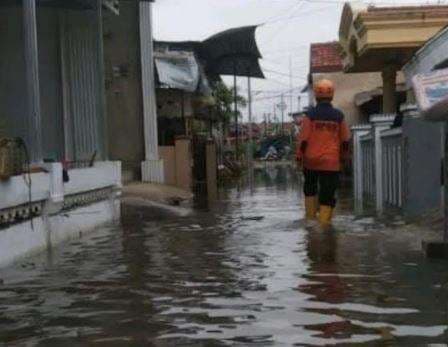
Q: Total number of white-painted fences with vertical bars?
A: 1